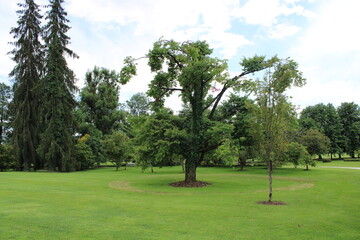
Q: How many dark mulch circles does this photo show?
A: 2